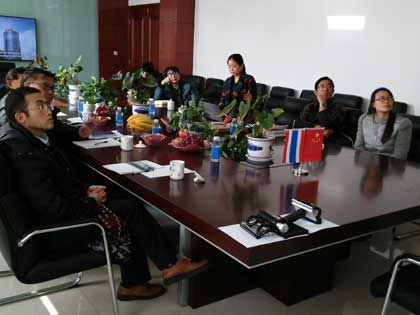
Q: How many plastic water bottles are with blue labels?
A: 6